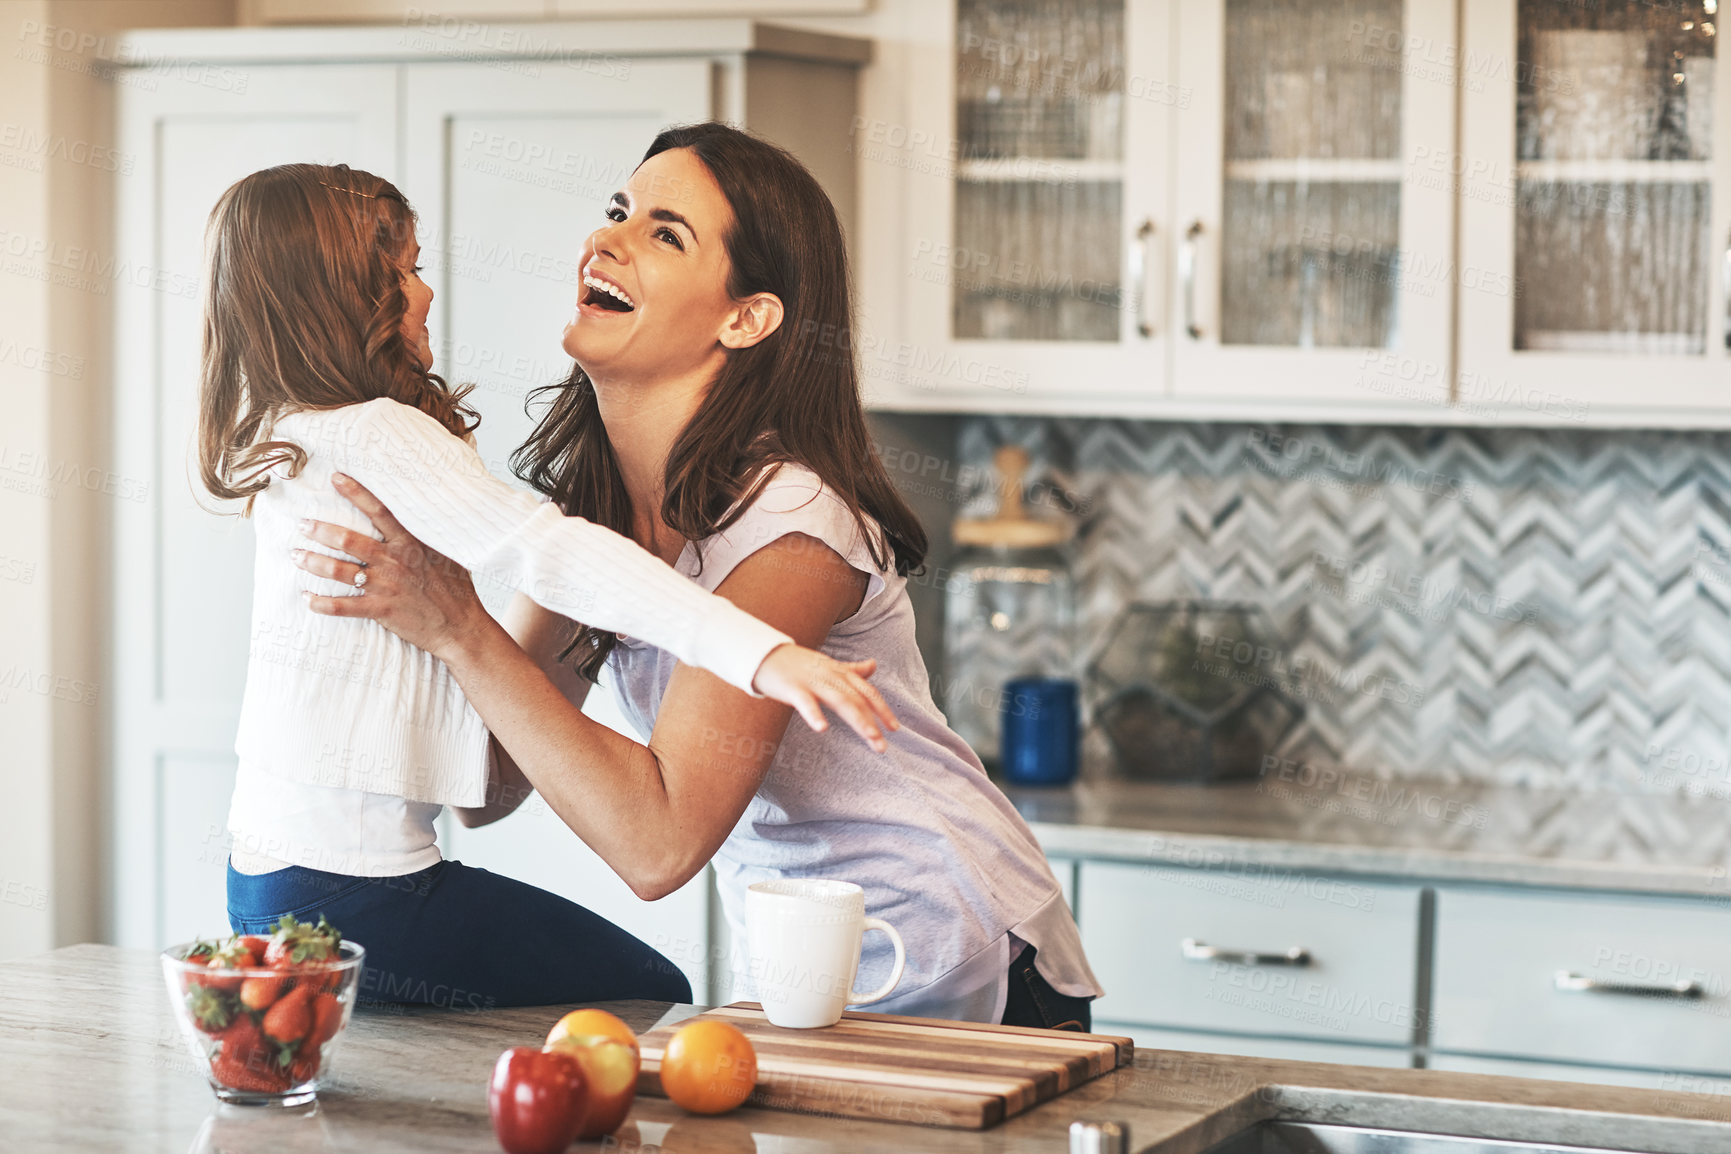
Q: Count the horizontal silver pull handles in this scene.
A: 2